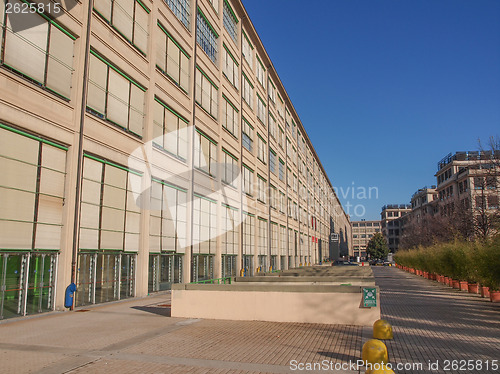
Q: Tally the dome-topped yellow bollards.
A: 3